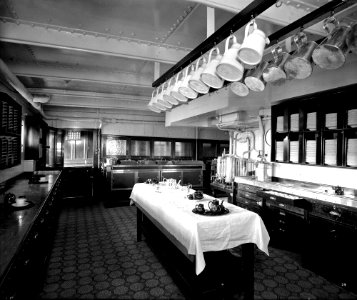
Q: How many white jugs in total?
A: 10